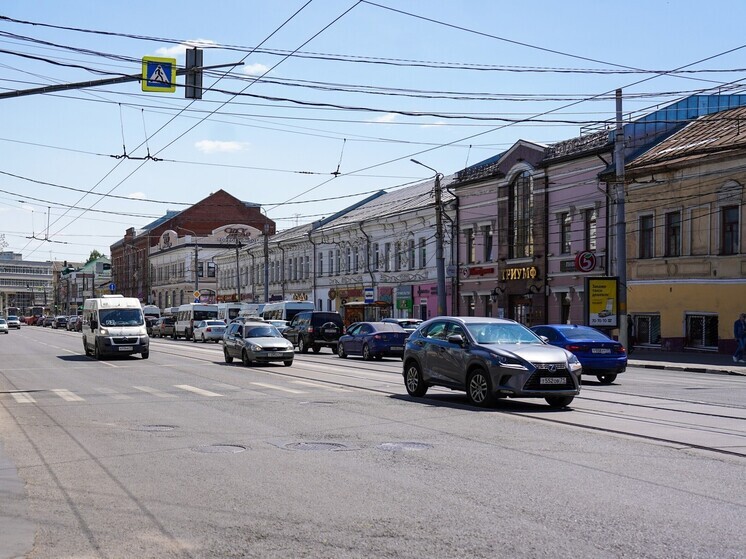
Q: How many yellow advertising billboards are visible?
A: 1